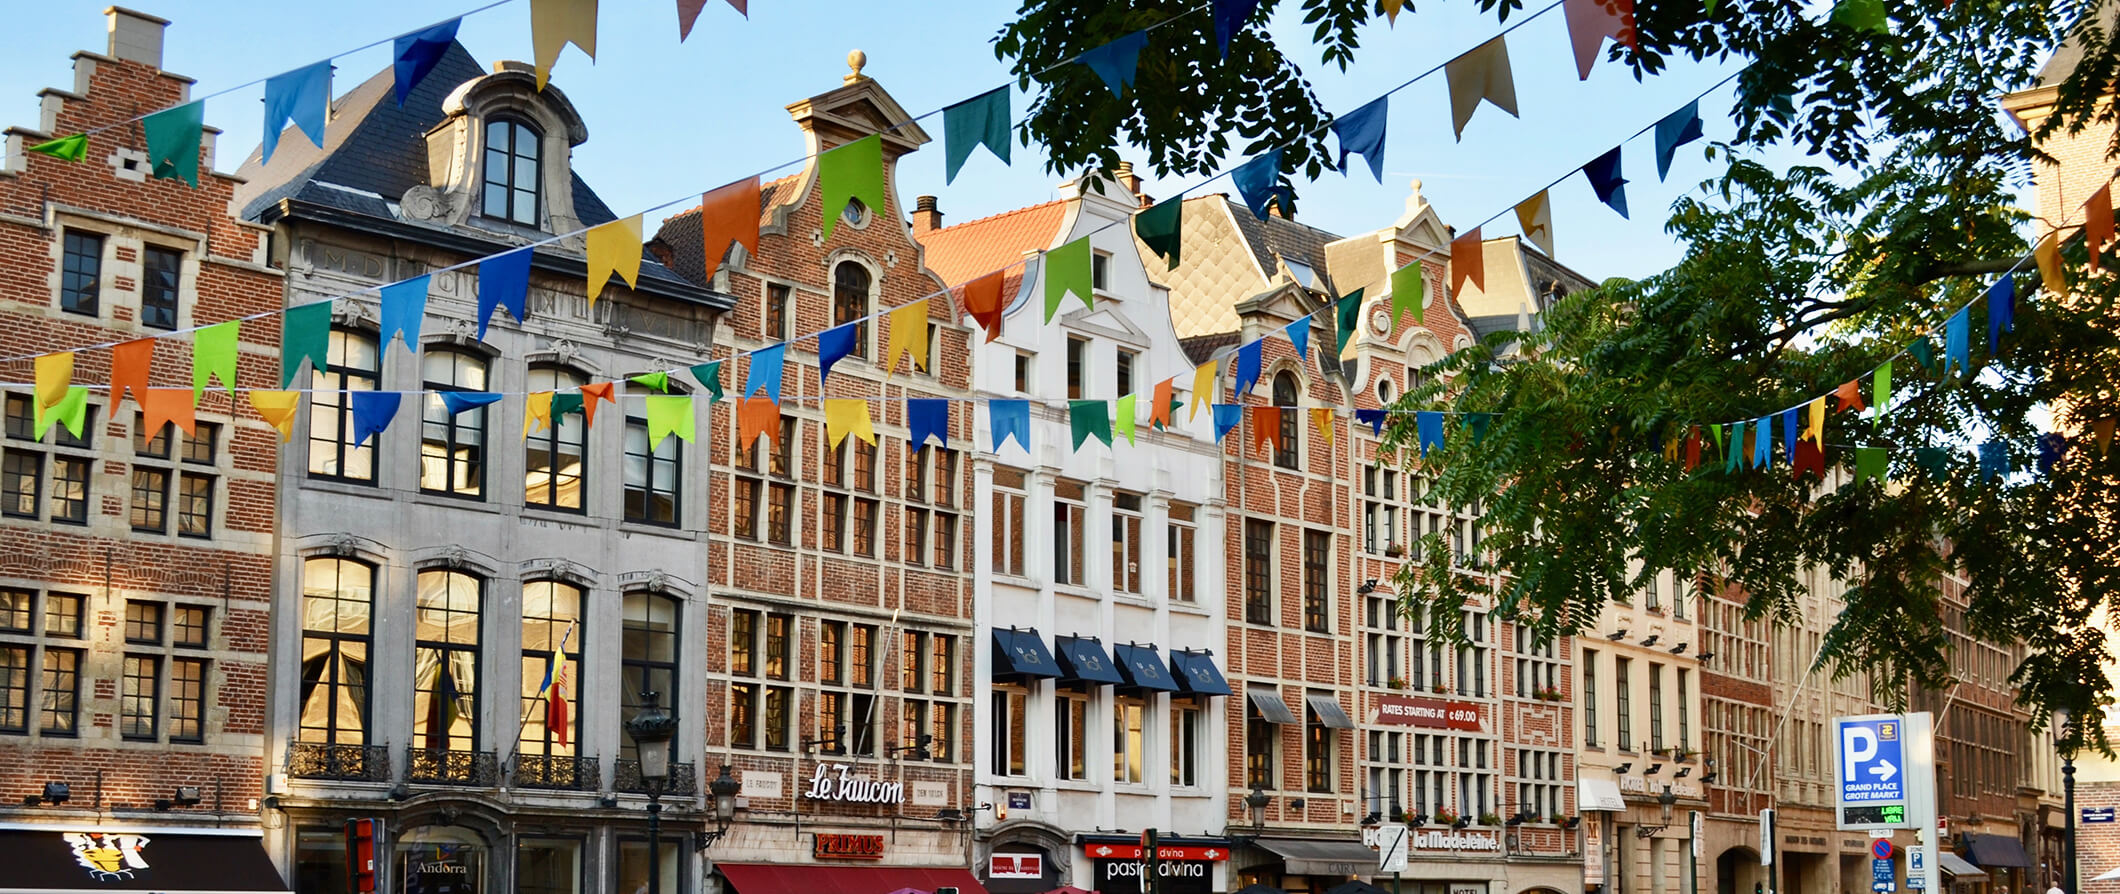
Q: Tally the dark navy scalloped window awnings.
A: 4